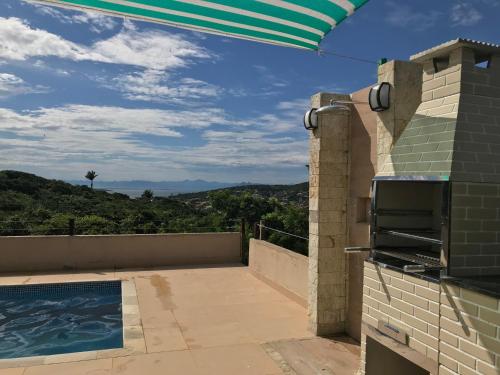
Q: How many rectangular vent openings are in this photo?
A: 2